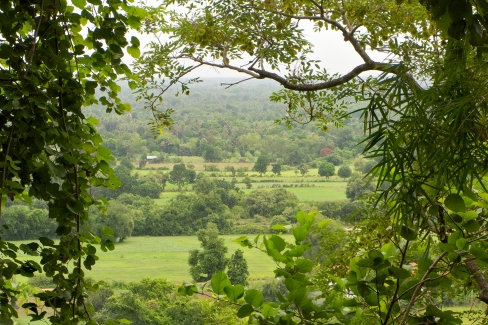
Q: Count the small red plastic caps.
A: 0